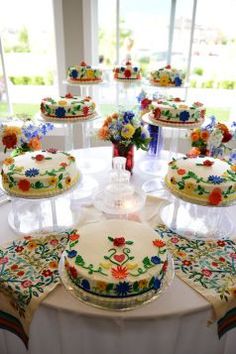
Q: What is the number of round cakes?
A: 8